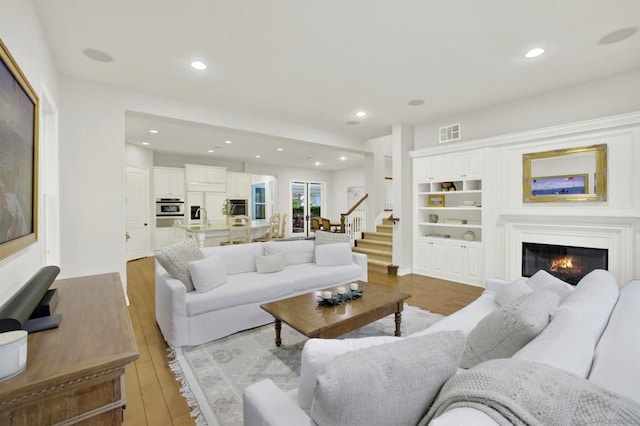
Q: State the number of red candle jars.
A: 0